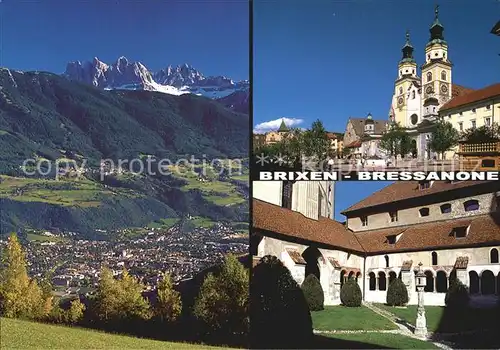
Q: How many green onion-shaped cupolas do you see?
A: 2